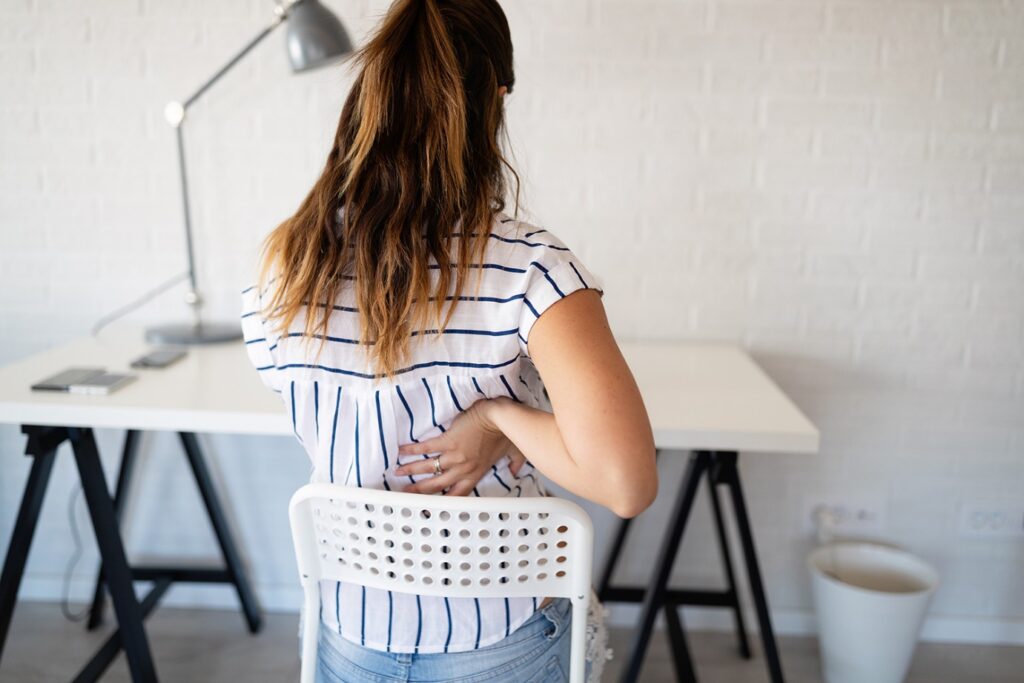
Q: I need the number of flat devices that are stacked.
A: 2